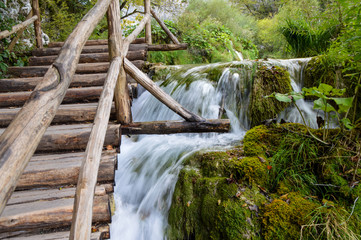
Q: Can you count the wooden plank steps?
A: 11